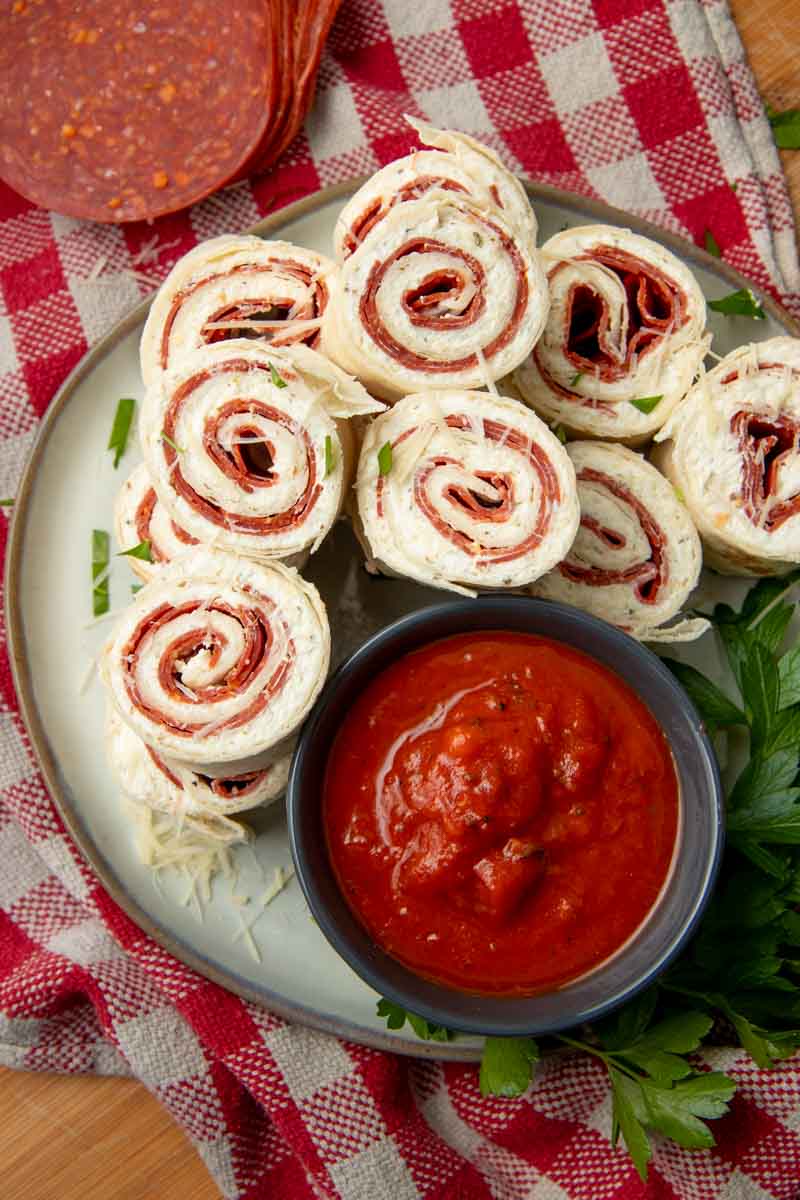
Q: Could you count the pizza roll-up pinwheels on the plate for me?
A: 11